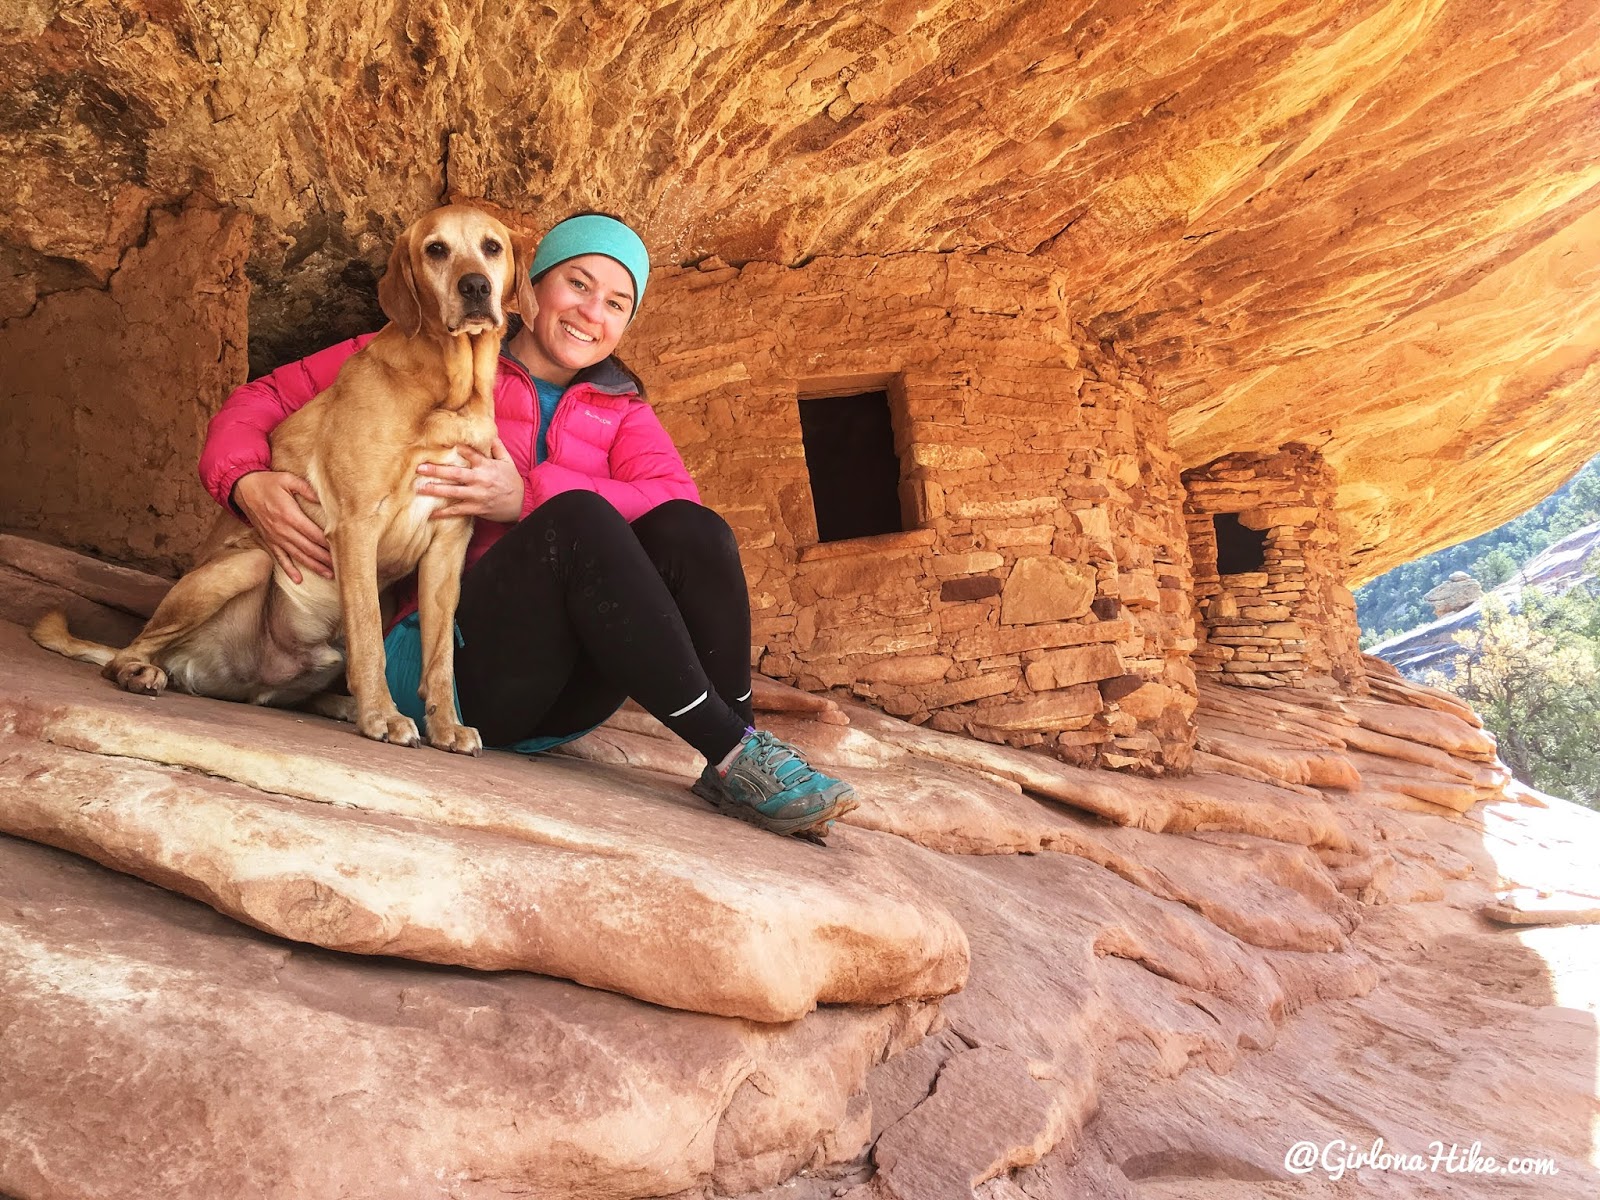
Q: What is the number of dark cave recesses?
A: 2